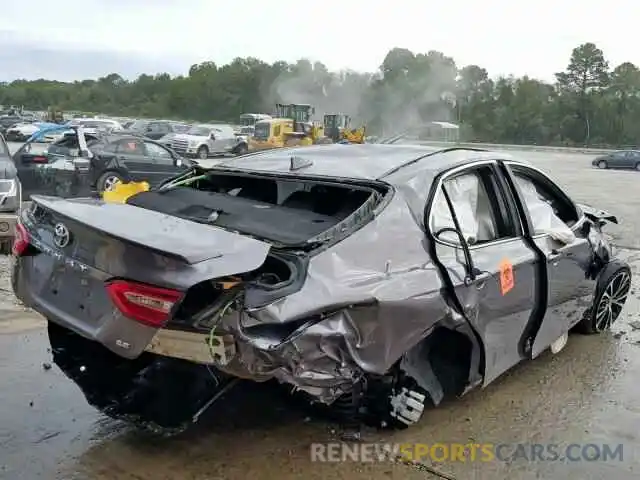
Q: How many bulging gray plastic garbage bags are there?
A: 0